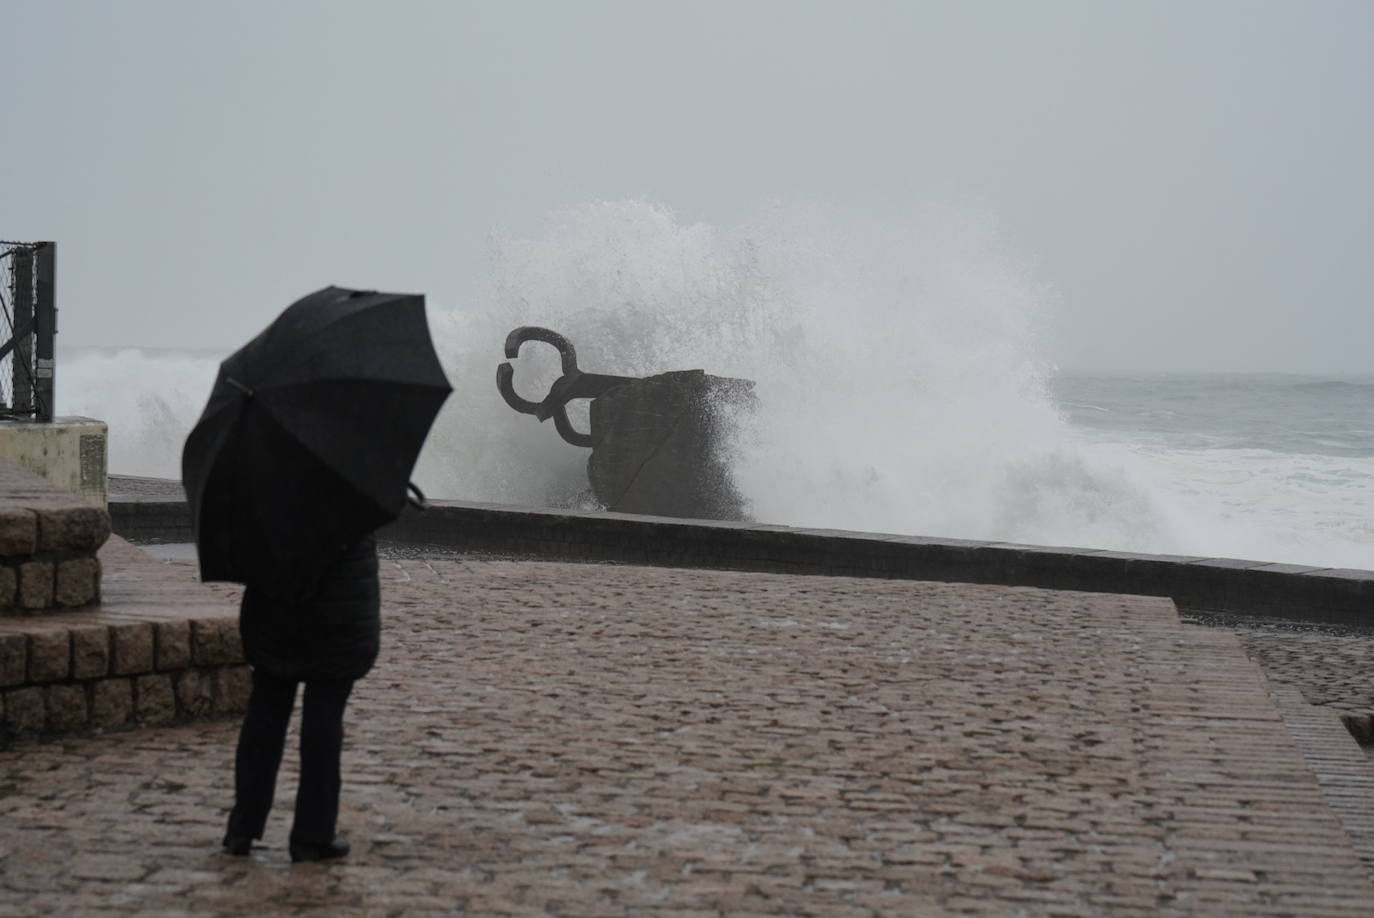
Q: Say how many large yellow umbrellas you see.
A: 0